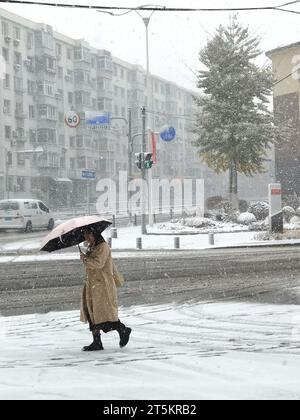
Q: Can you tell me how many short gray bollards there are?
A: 5